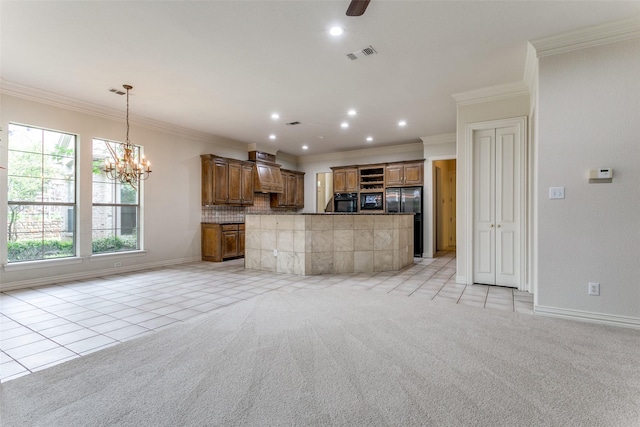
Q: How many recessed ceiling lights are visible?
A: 8